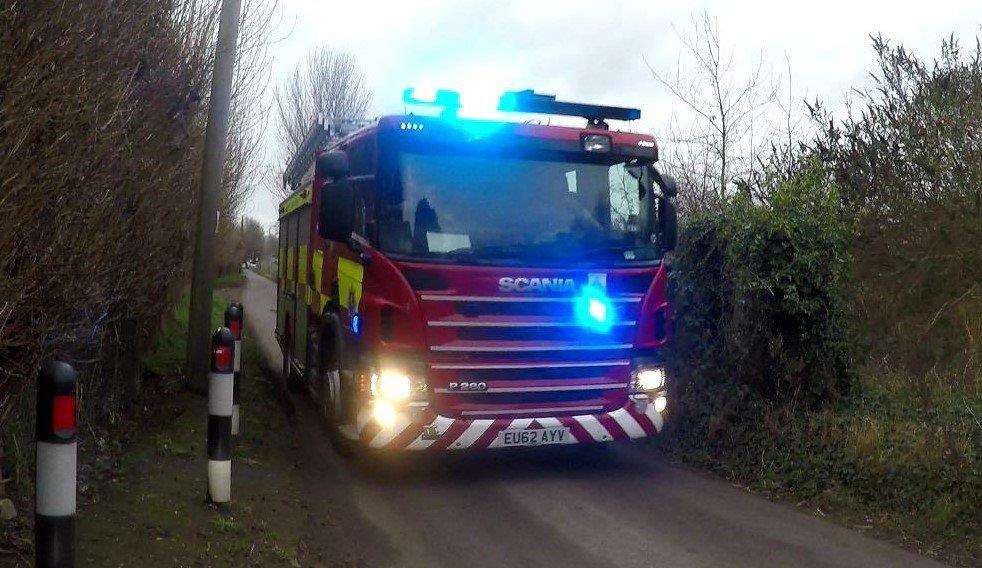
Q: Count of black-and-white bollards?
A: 3